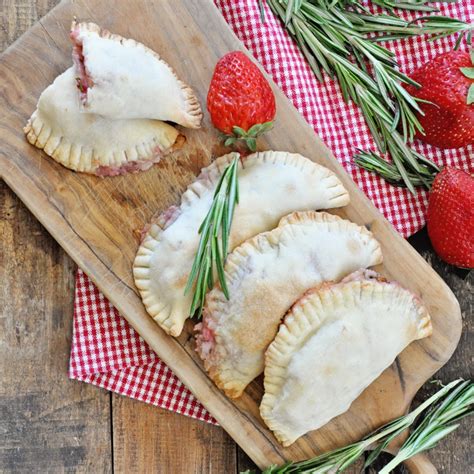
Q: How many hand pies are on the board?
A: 5